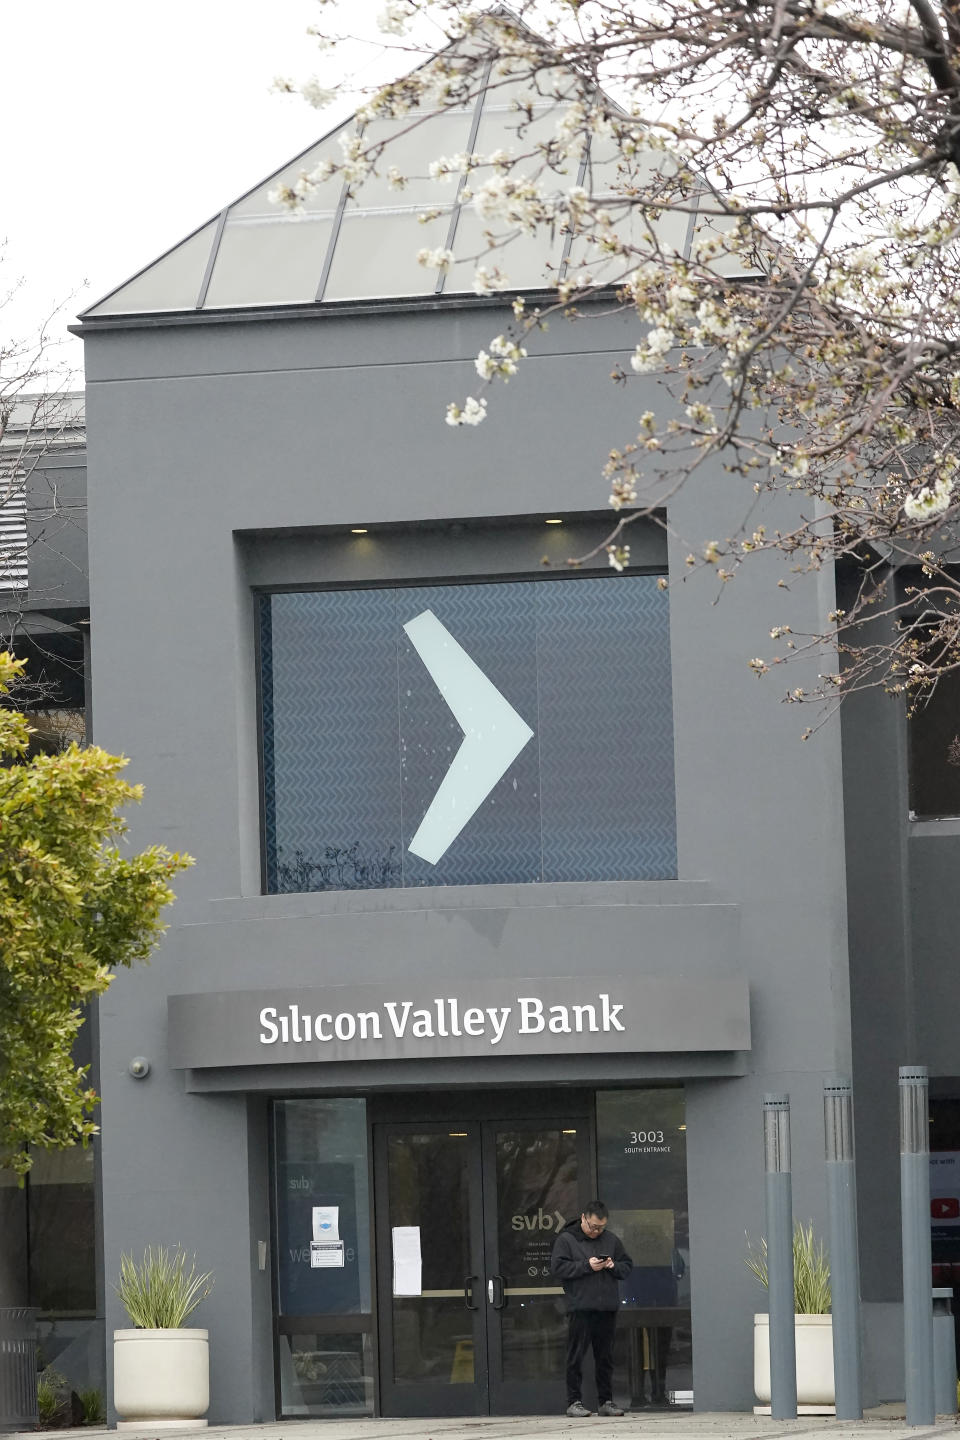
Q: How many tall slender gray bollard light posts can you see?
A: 3